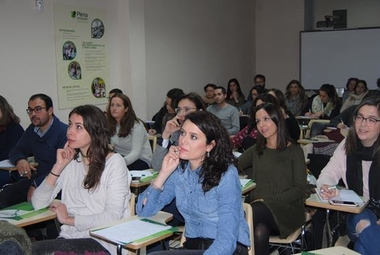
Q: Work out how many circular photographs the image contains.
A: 4